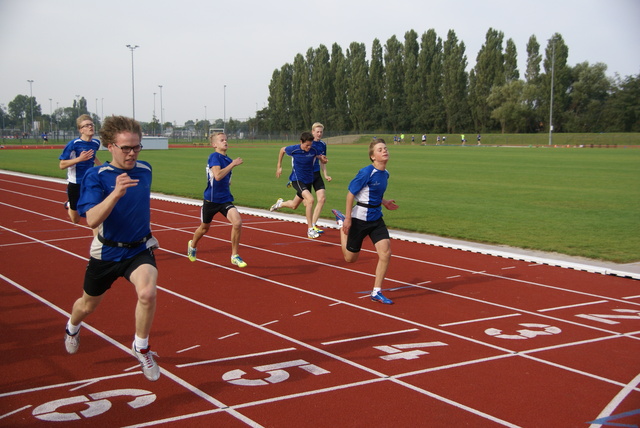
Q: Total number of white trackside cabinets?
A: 1